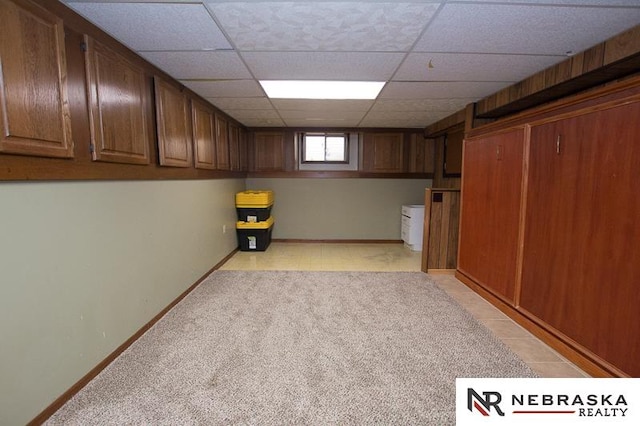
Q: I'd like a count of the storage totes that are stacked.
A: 2